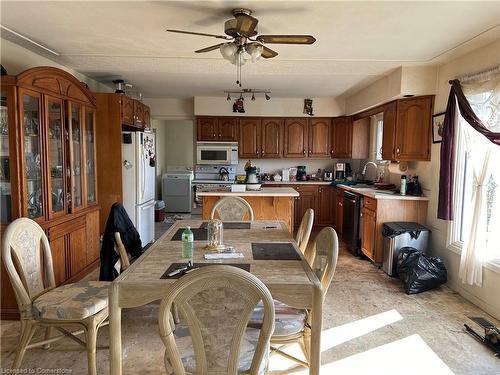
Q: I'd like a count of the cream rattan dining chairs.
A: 6